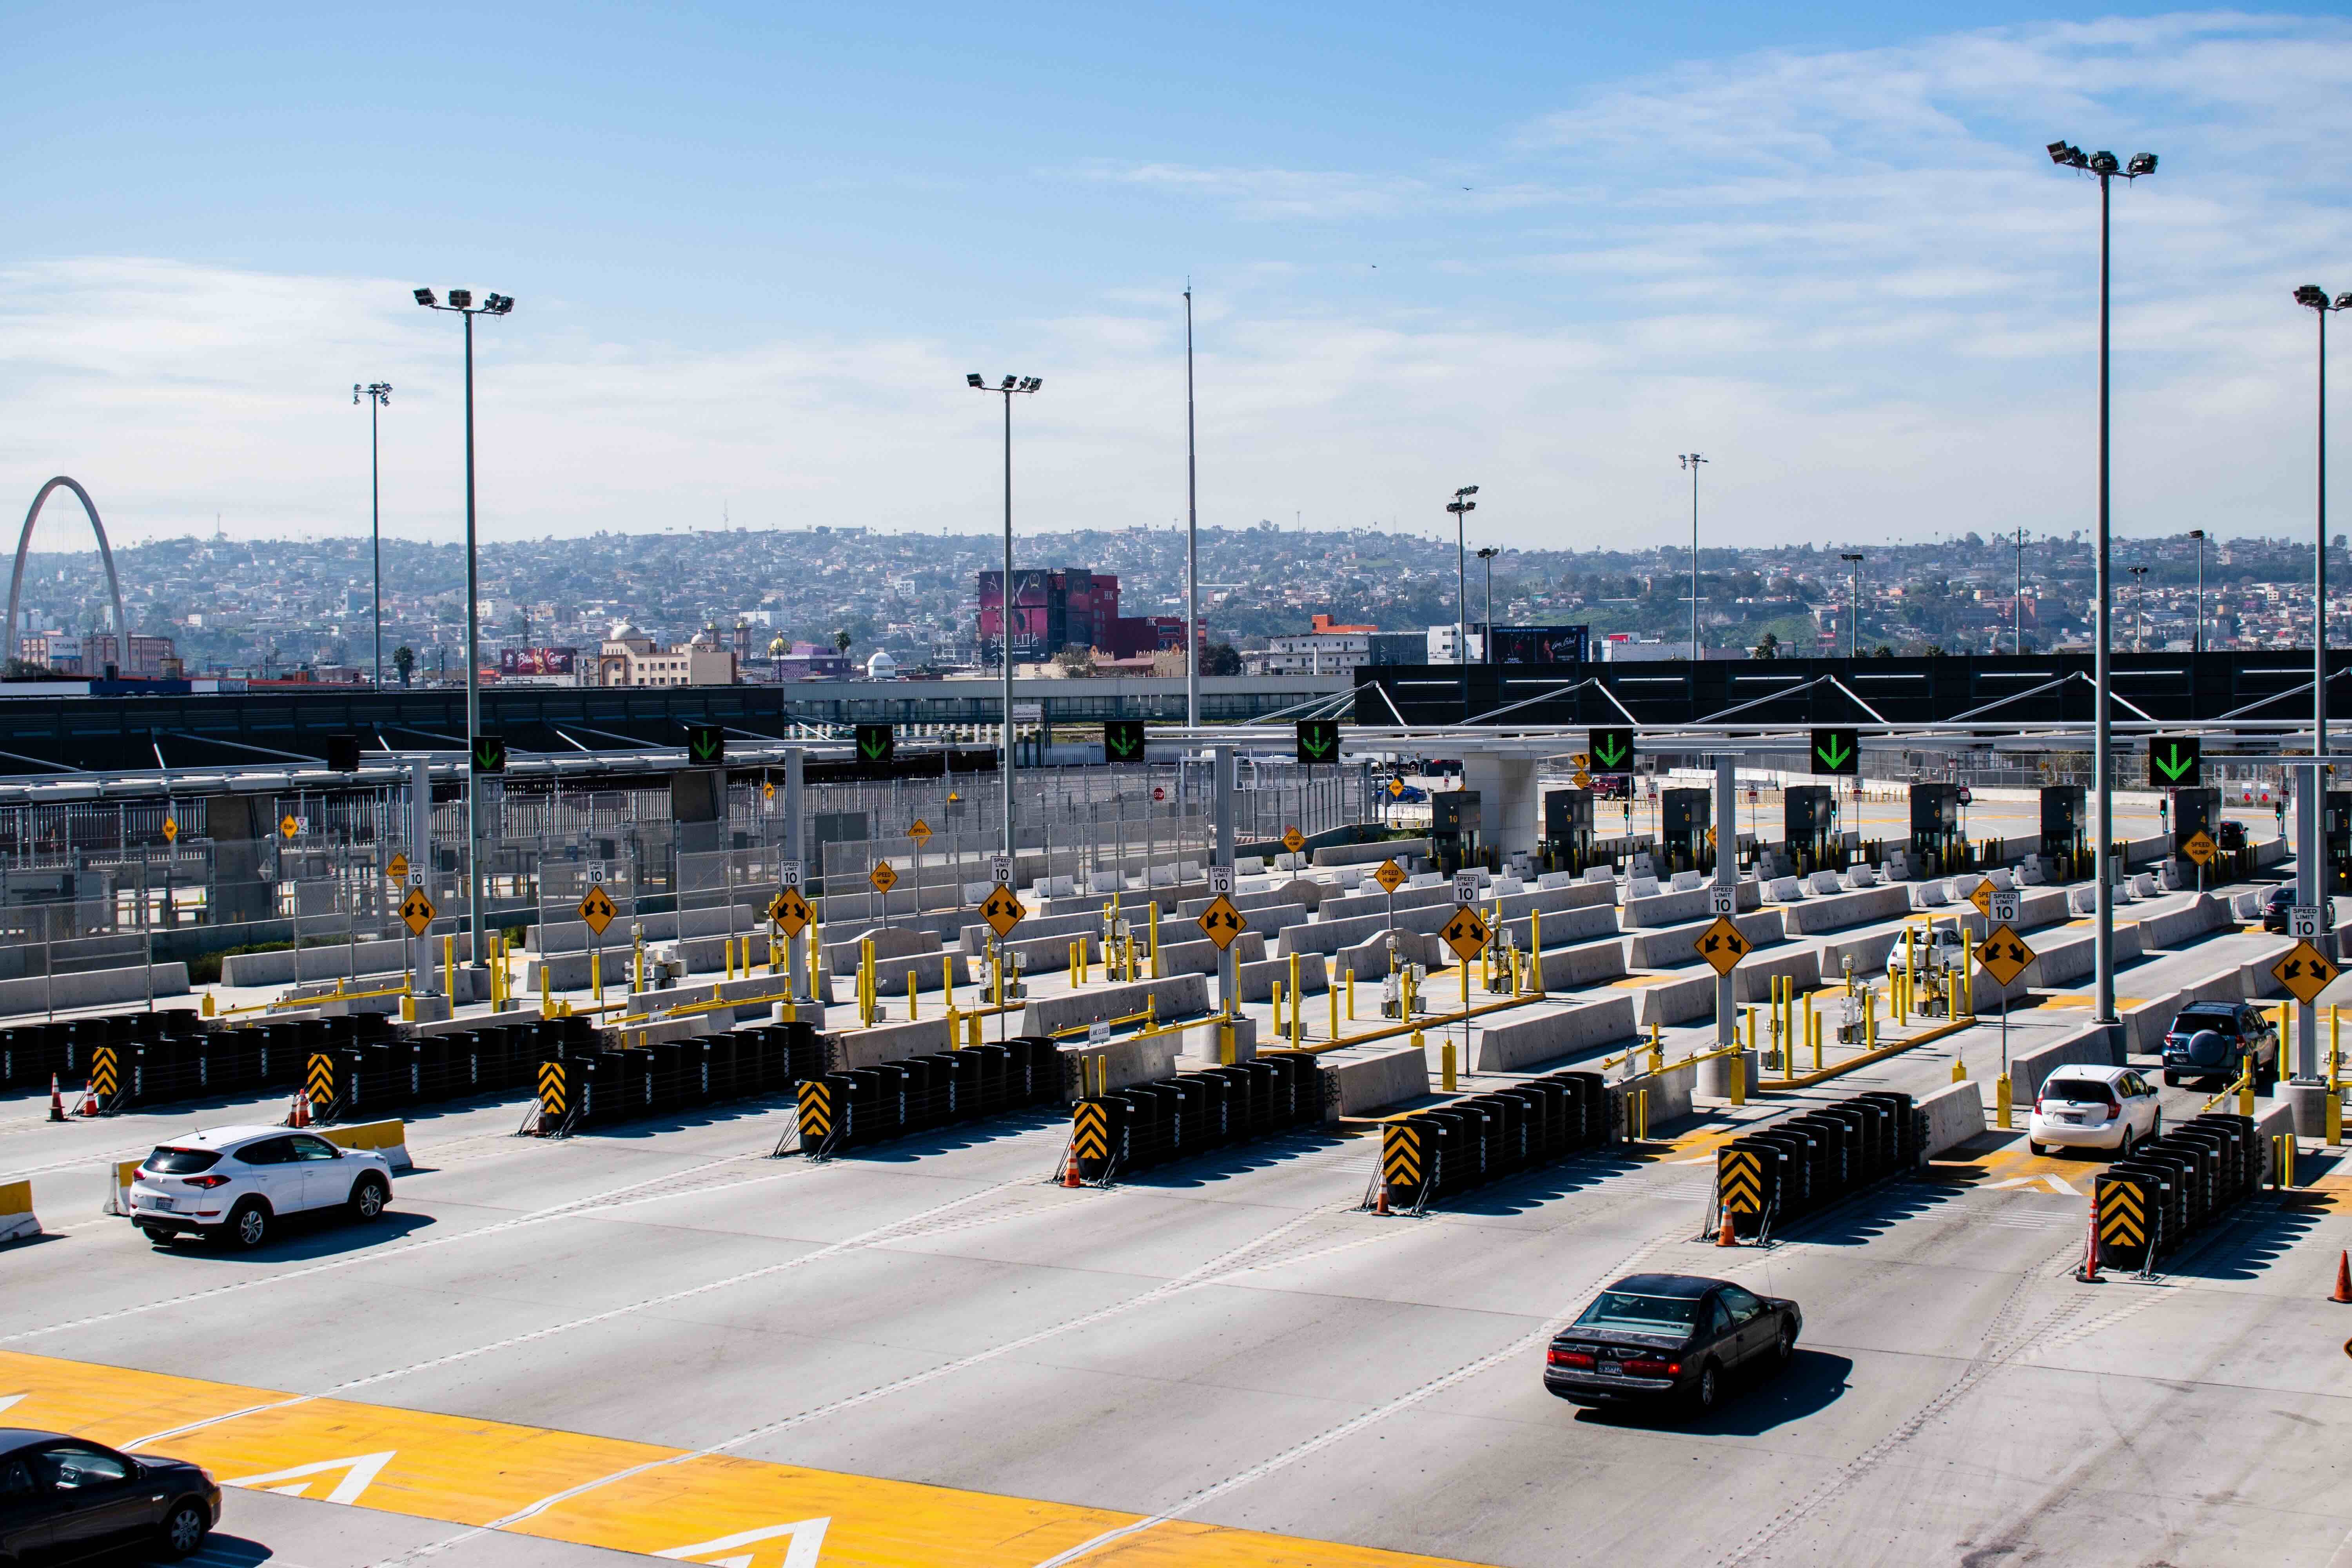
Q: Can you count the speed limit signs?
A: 9